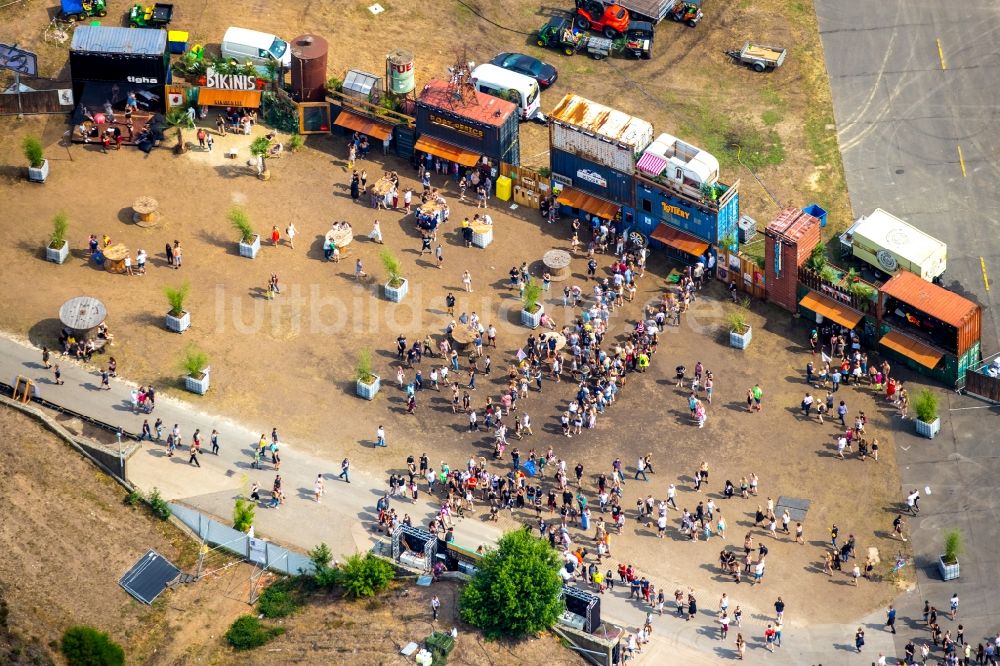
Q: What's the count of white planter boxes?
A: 11